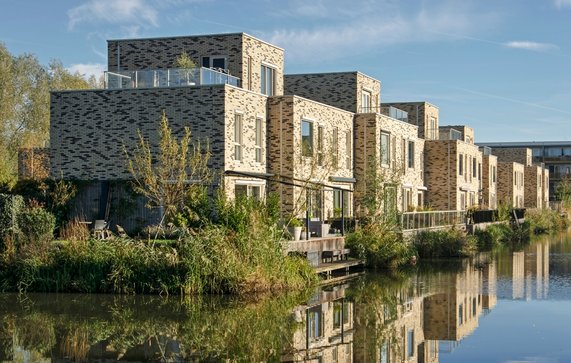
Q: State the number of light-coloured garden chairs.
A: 2